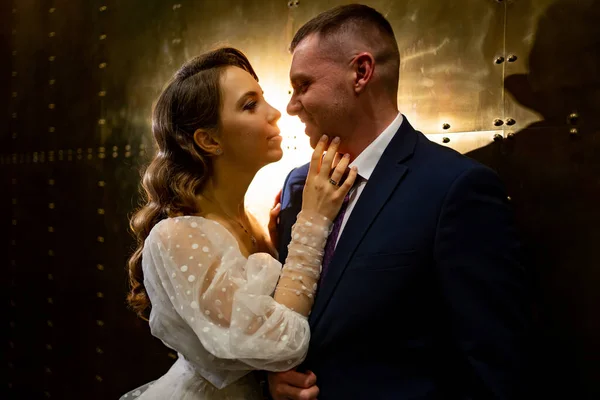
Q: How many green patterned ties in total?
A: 0